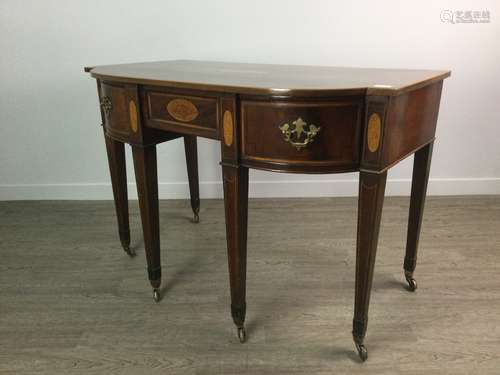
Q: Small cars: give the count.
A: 0